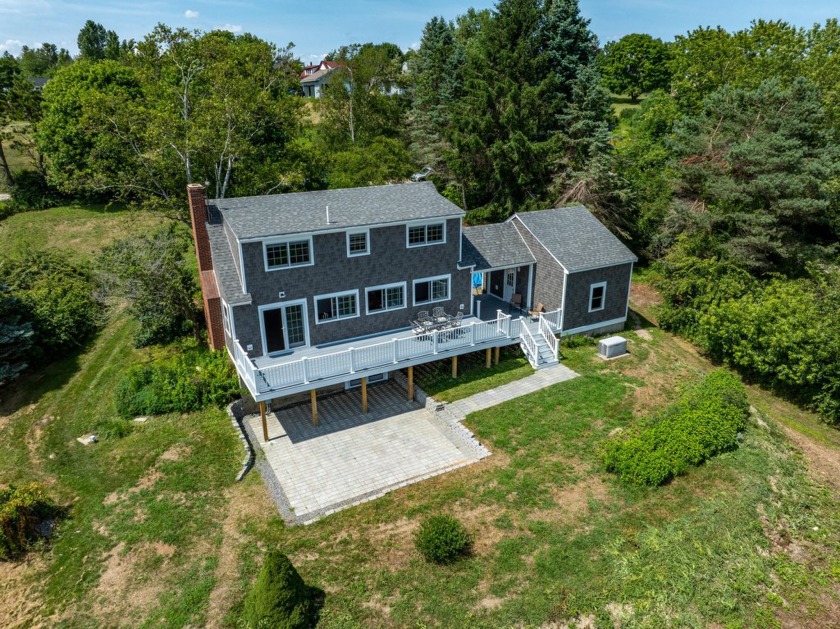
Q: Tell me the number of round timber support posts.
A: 7